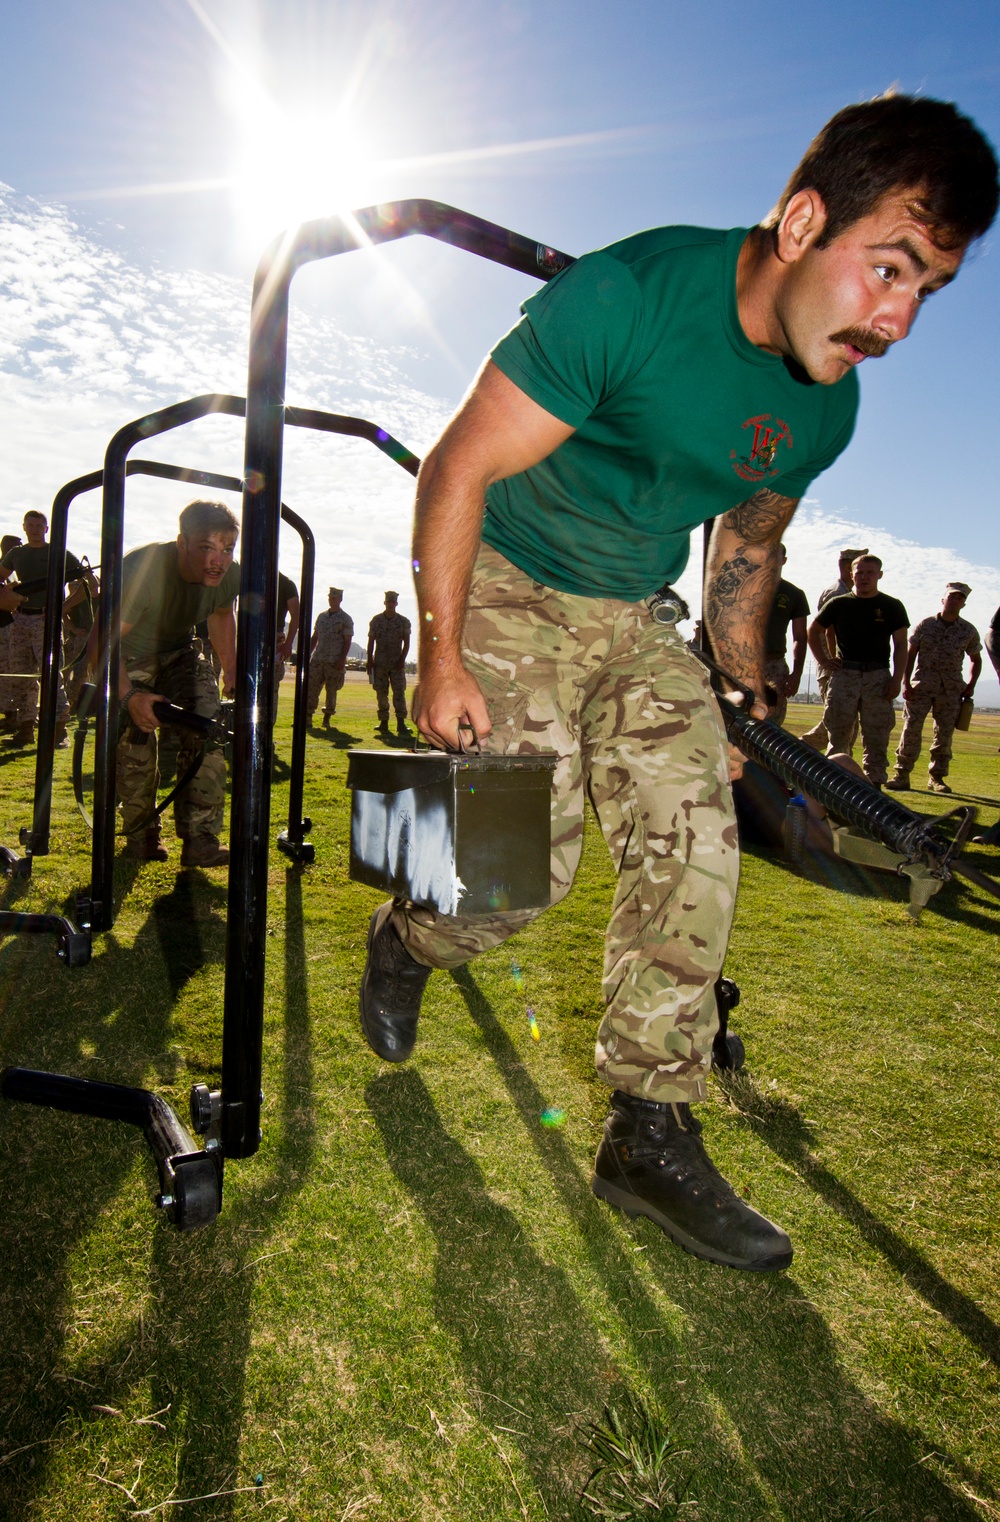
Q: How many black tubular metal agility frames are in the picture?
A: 3